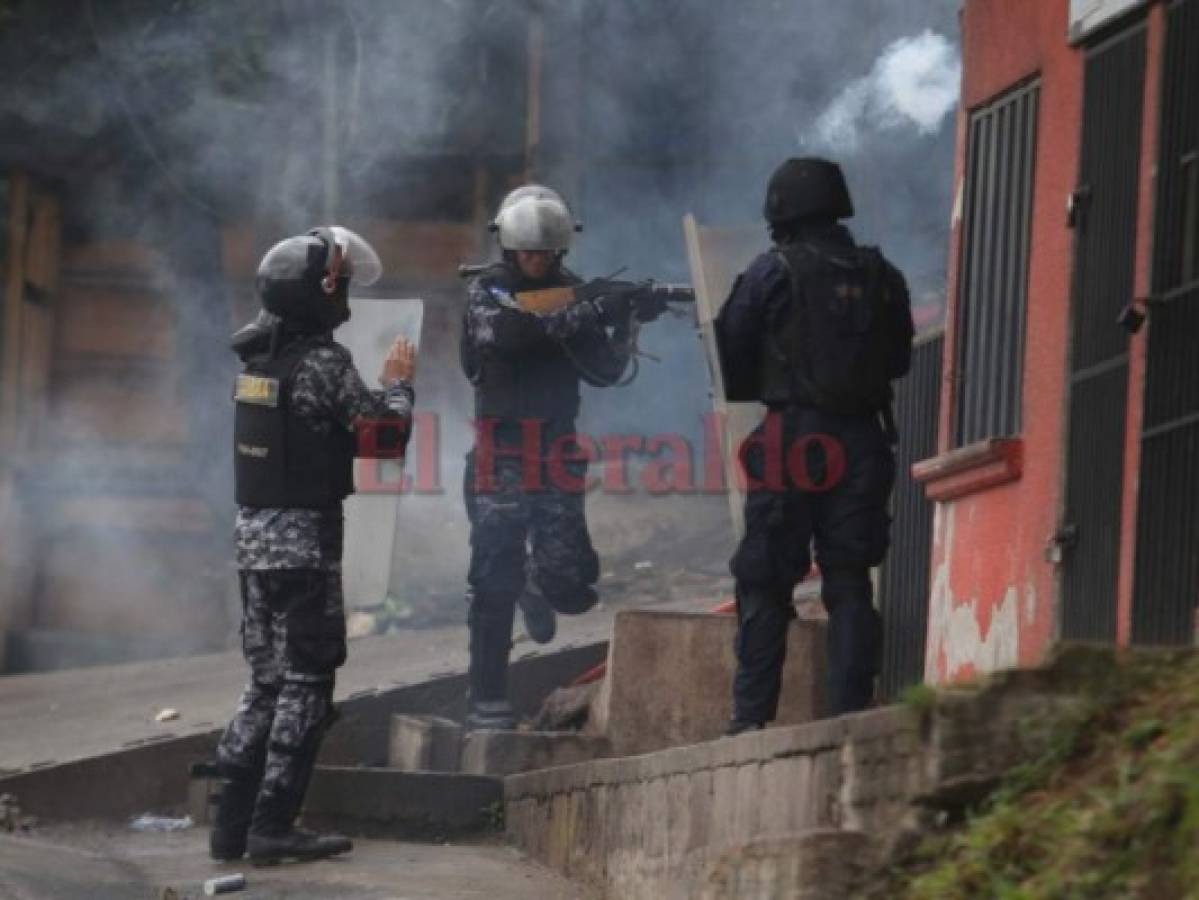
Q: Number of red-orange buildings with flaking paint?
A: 1